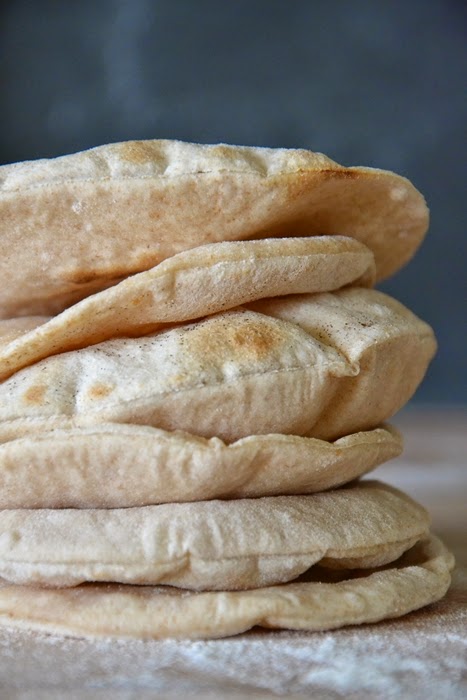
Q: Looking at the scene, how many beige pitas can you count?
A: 6